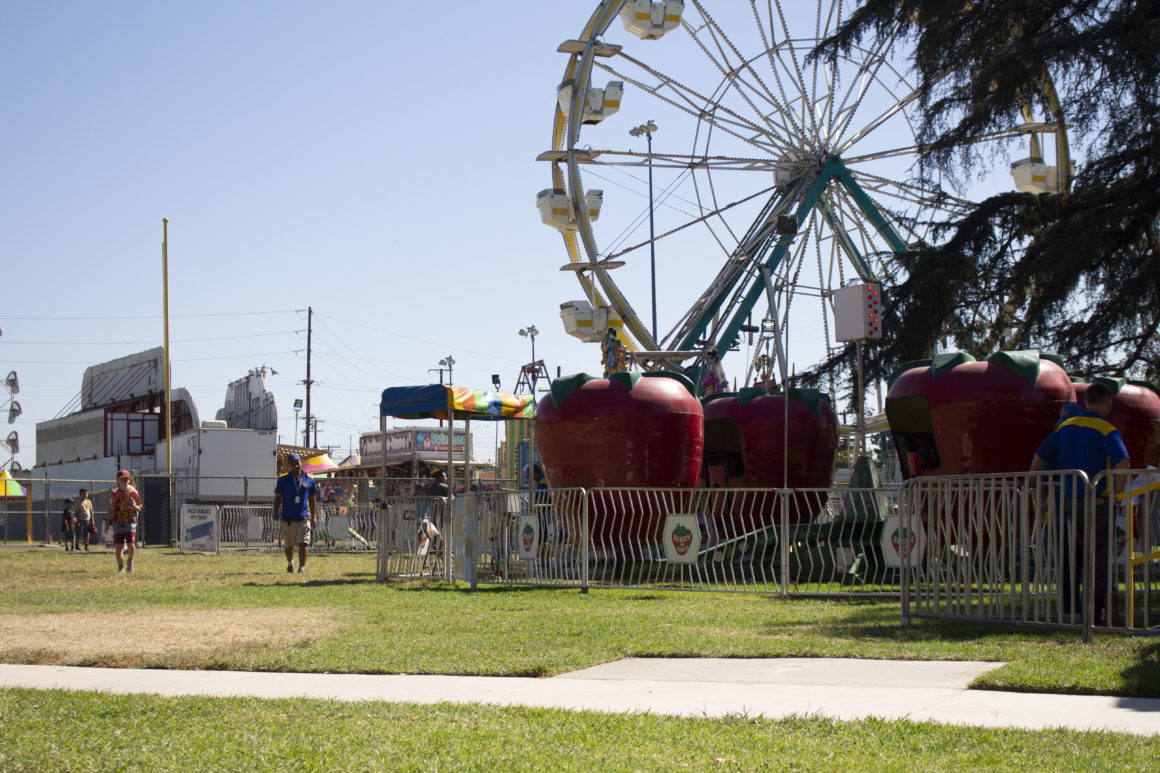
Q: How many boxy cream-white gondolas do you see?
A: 5